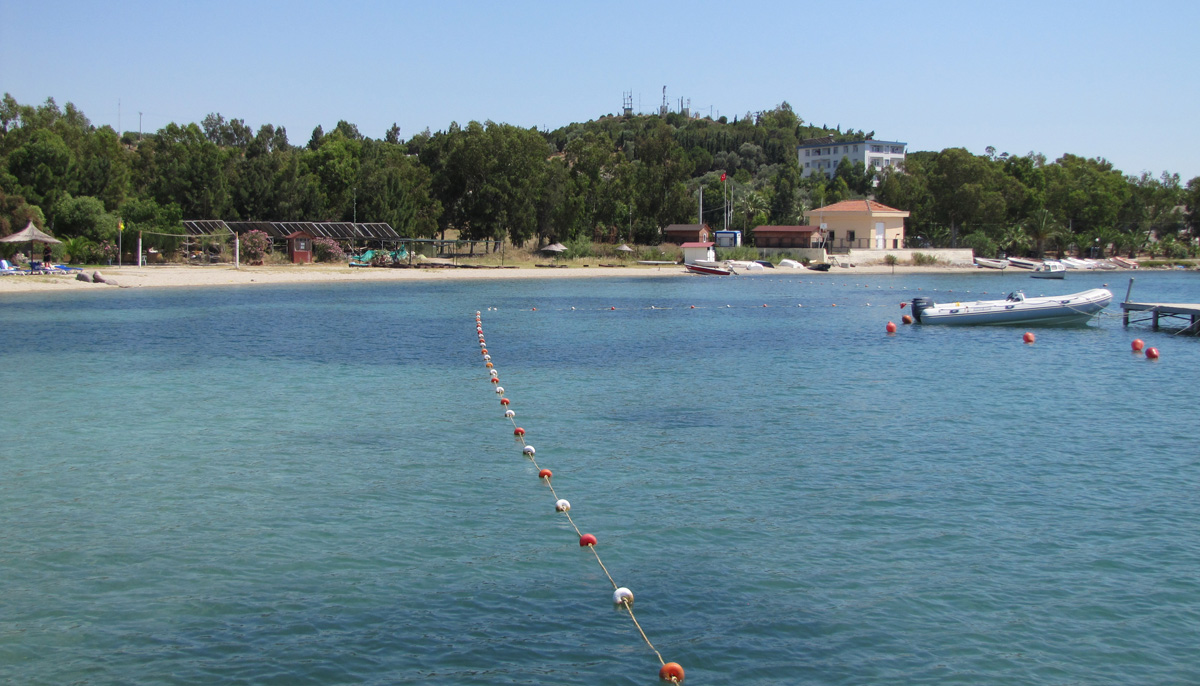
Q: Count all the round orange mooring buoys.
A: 5